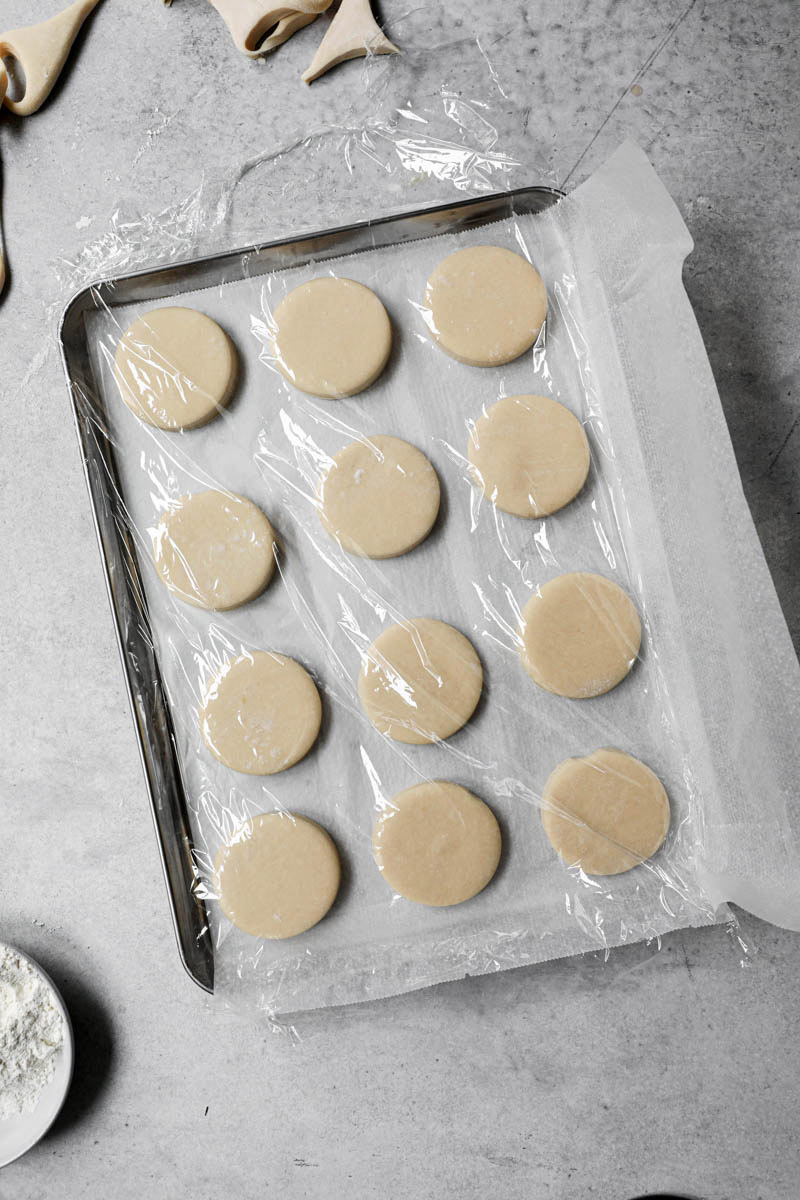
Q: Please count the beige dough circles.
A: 12